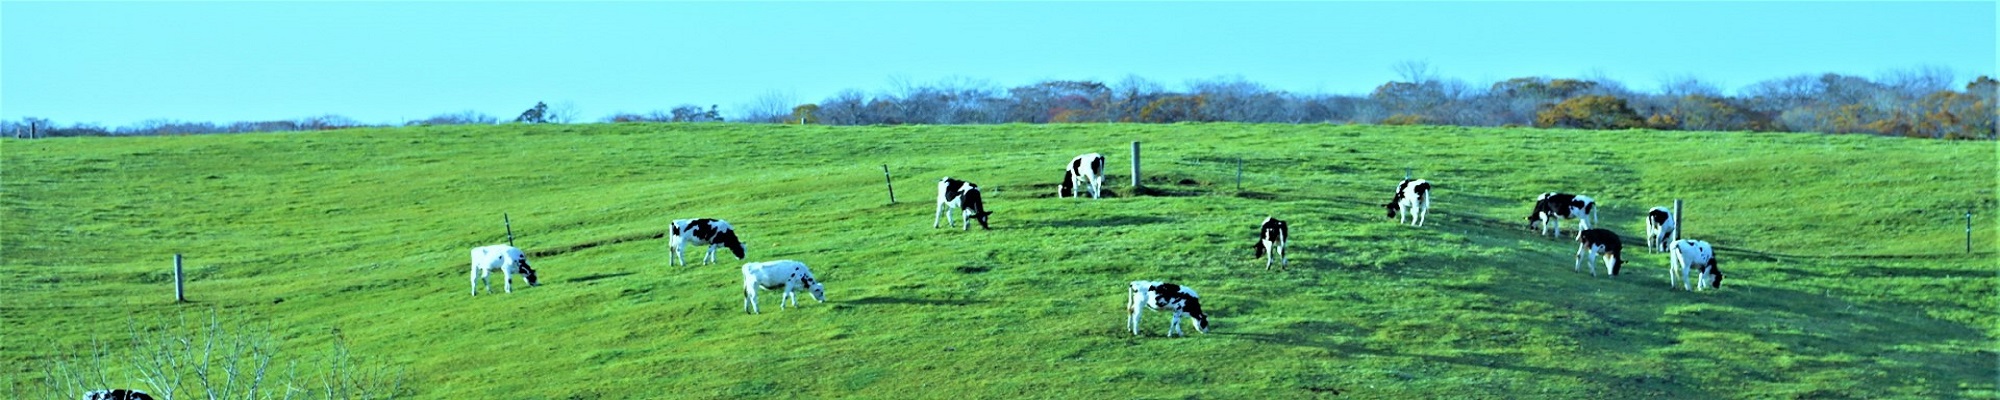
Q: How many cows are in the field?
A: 13